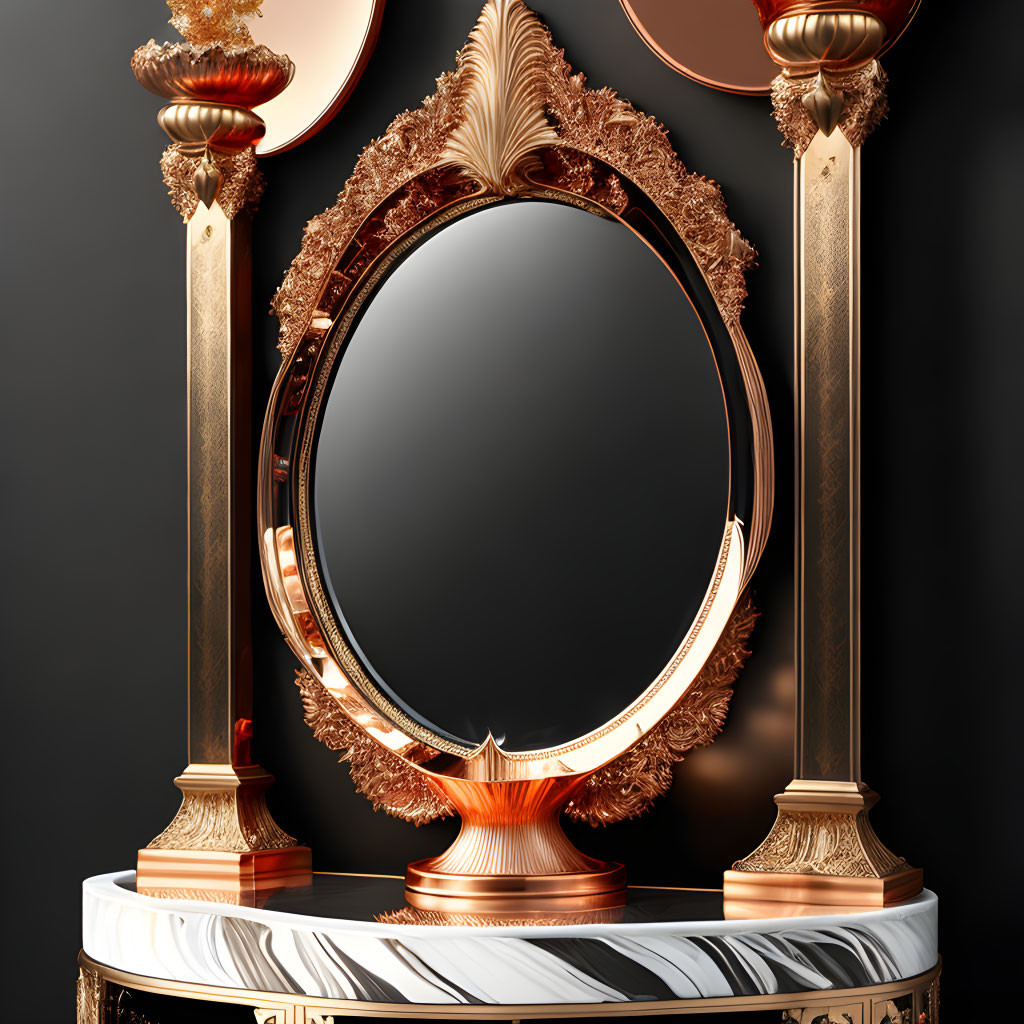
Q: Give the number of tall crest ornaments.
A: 1